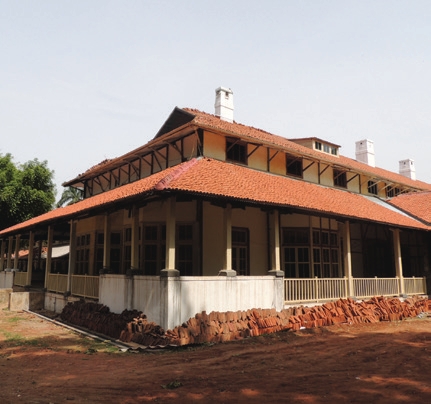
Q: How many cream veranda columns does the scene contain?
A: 13